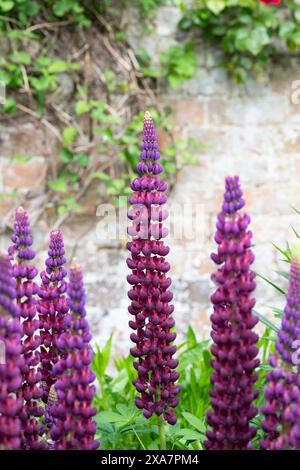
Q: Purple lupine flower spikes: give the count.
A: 7